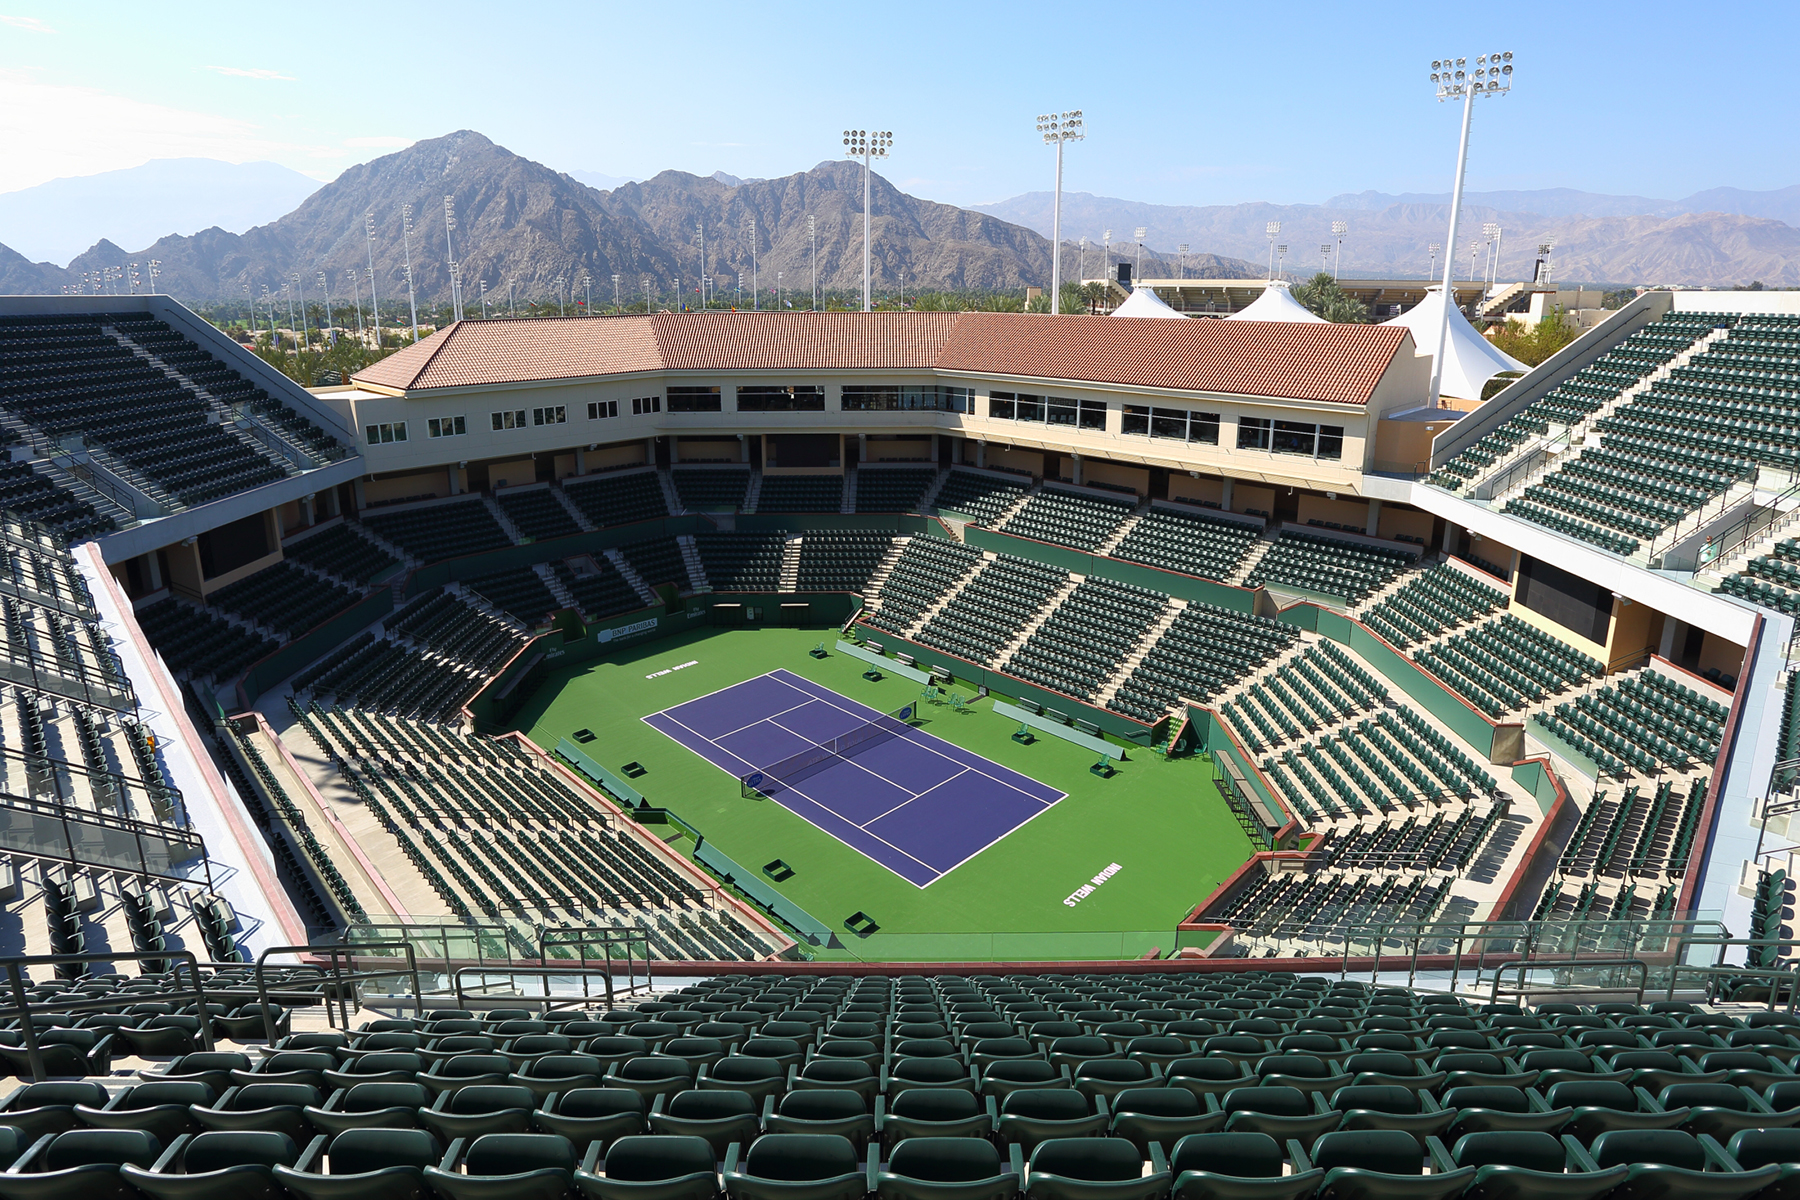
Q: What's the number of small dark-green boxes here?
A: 8